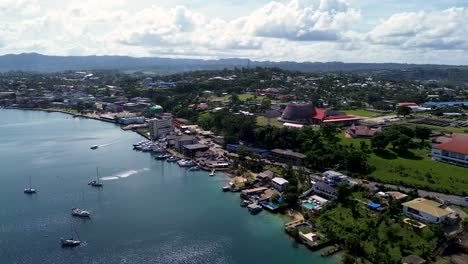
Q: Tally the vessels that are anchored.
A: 4